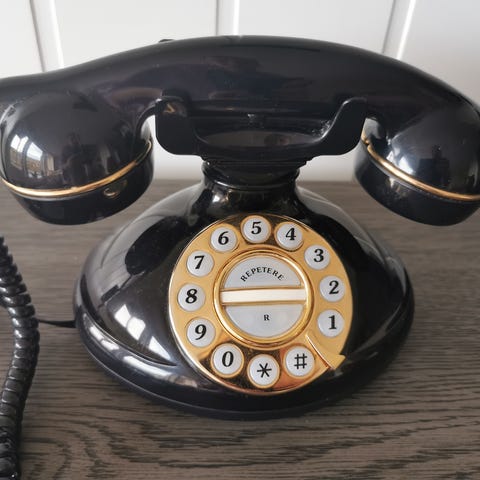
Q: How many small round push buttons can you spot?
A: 12